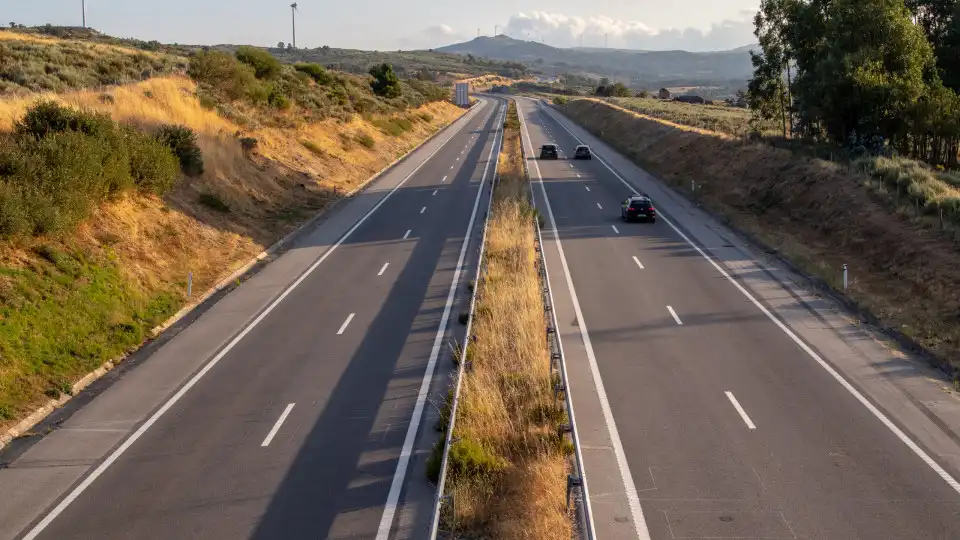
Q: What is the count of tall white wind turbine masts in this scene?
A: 2